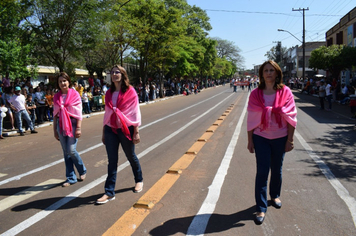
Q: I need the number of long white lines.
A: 4